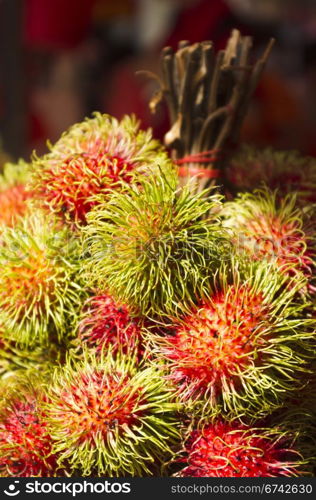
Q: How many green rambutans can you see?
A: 1